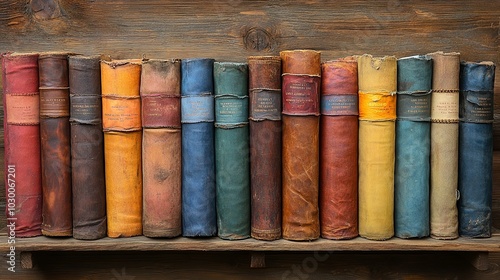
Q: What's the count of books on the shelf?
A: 14